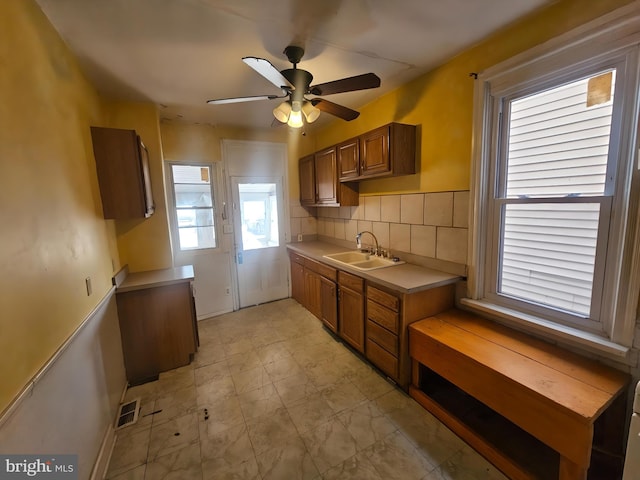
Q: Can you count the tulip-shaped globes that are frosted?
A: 3